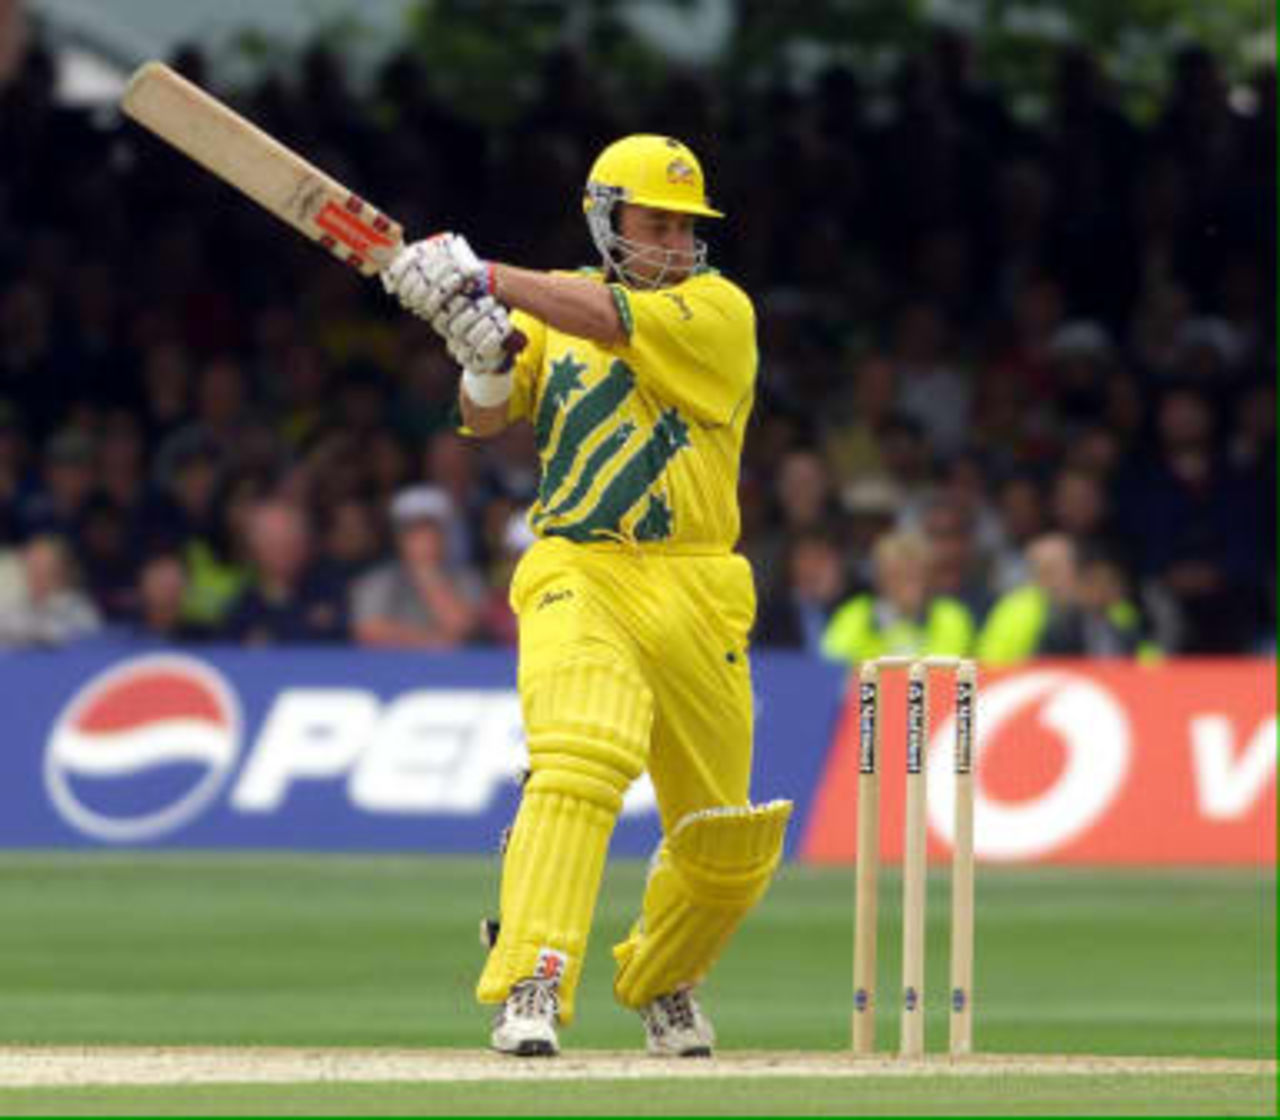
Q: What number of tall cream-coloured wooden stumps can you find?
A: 3